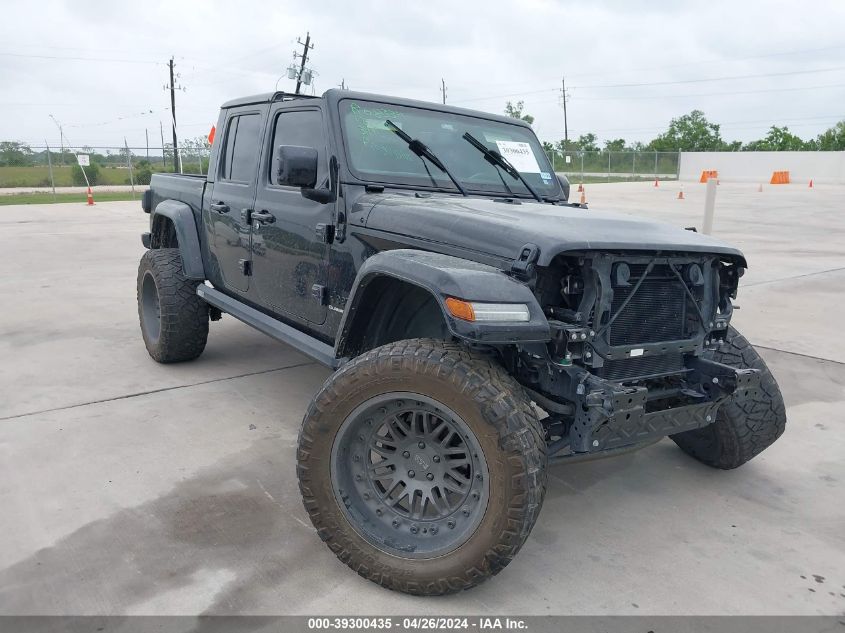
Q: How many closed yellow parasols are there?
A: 0